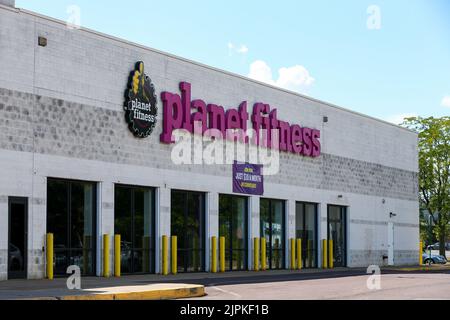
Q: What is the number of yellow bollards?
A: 14